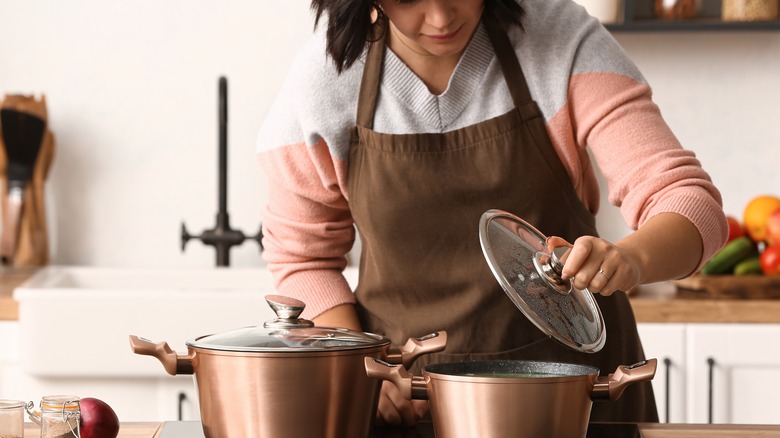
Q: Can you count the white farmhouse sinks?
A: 1